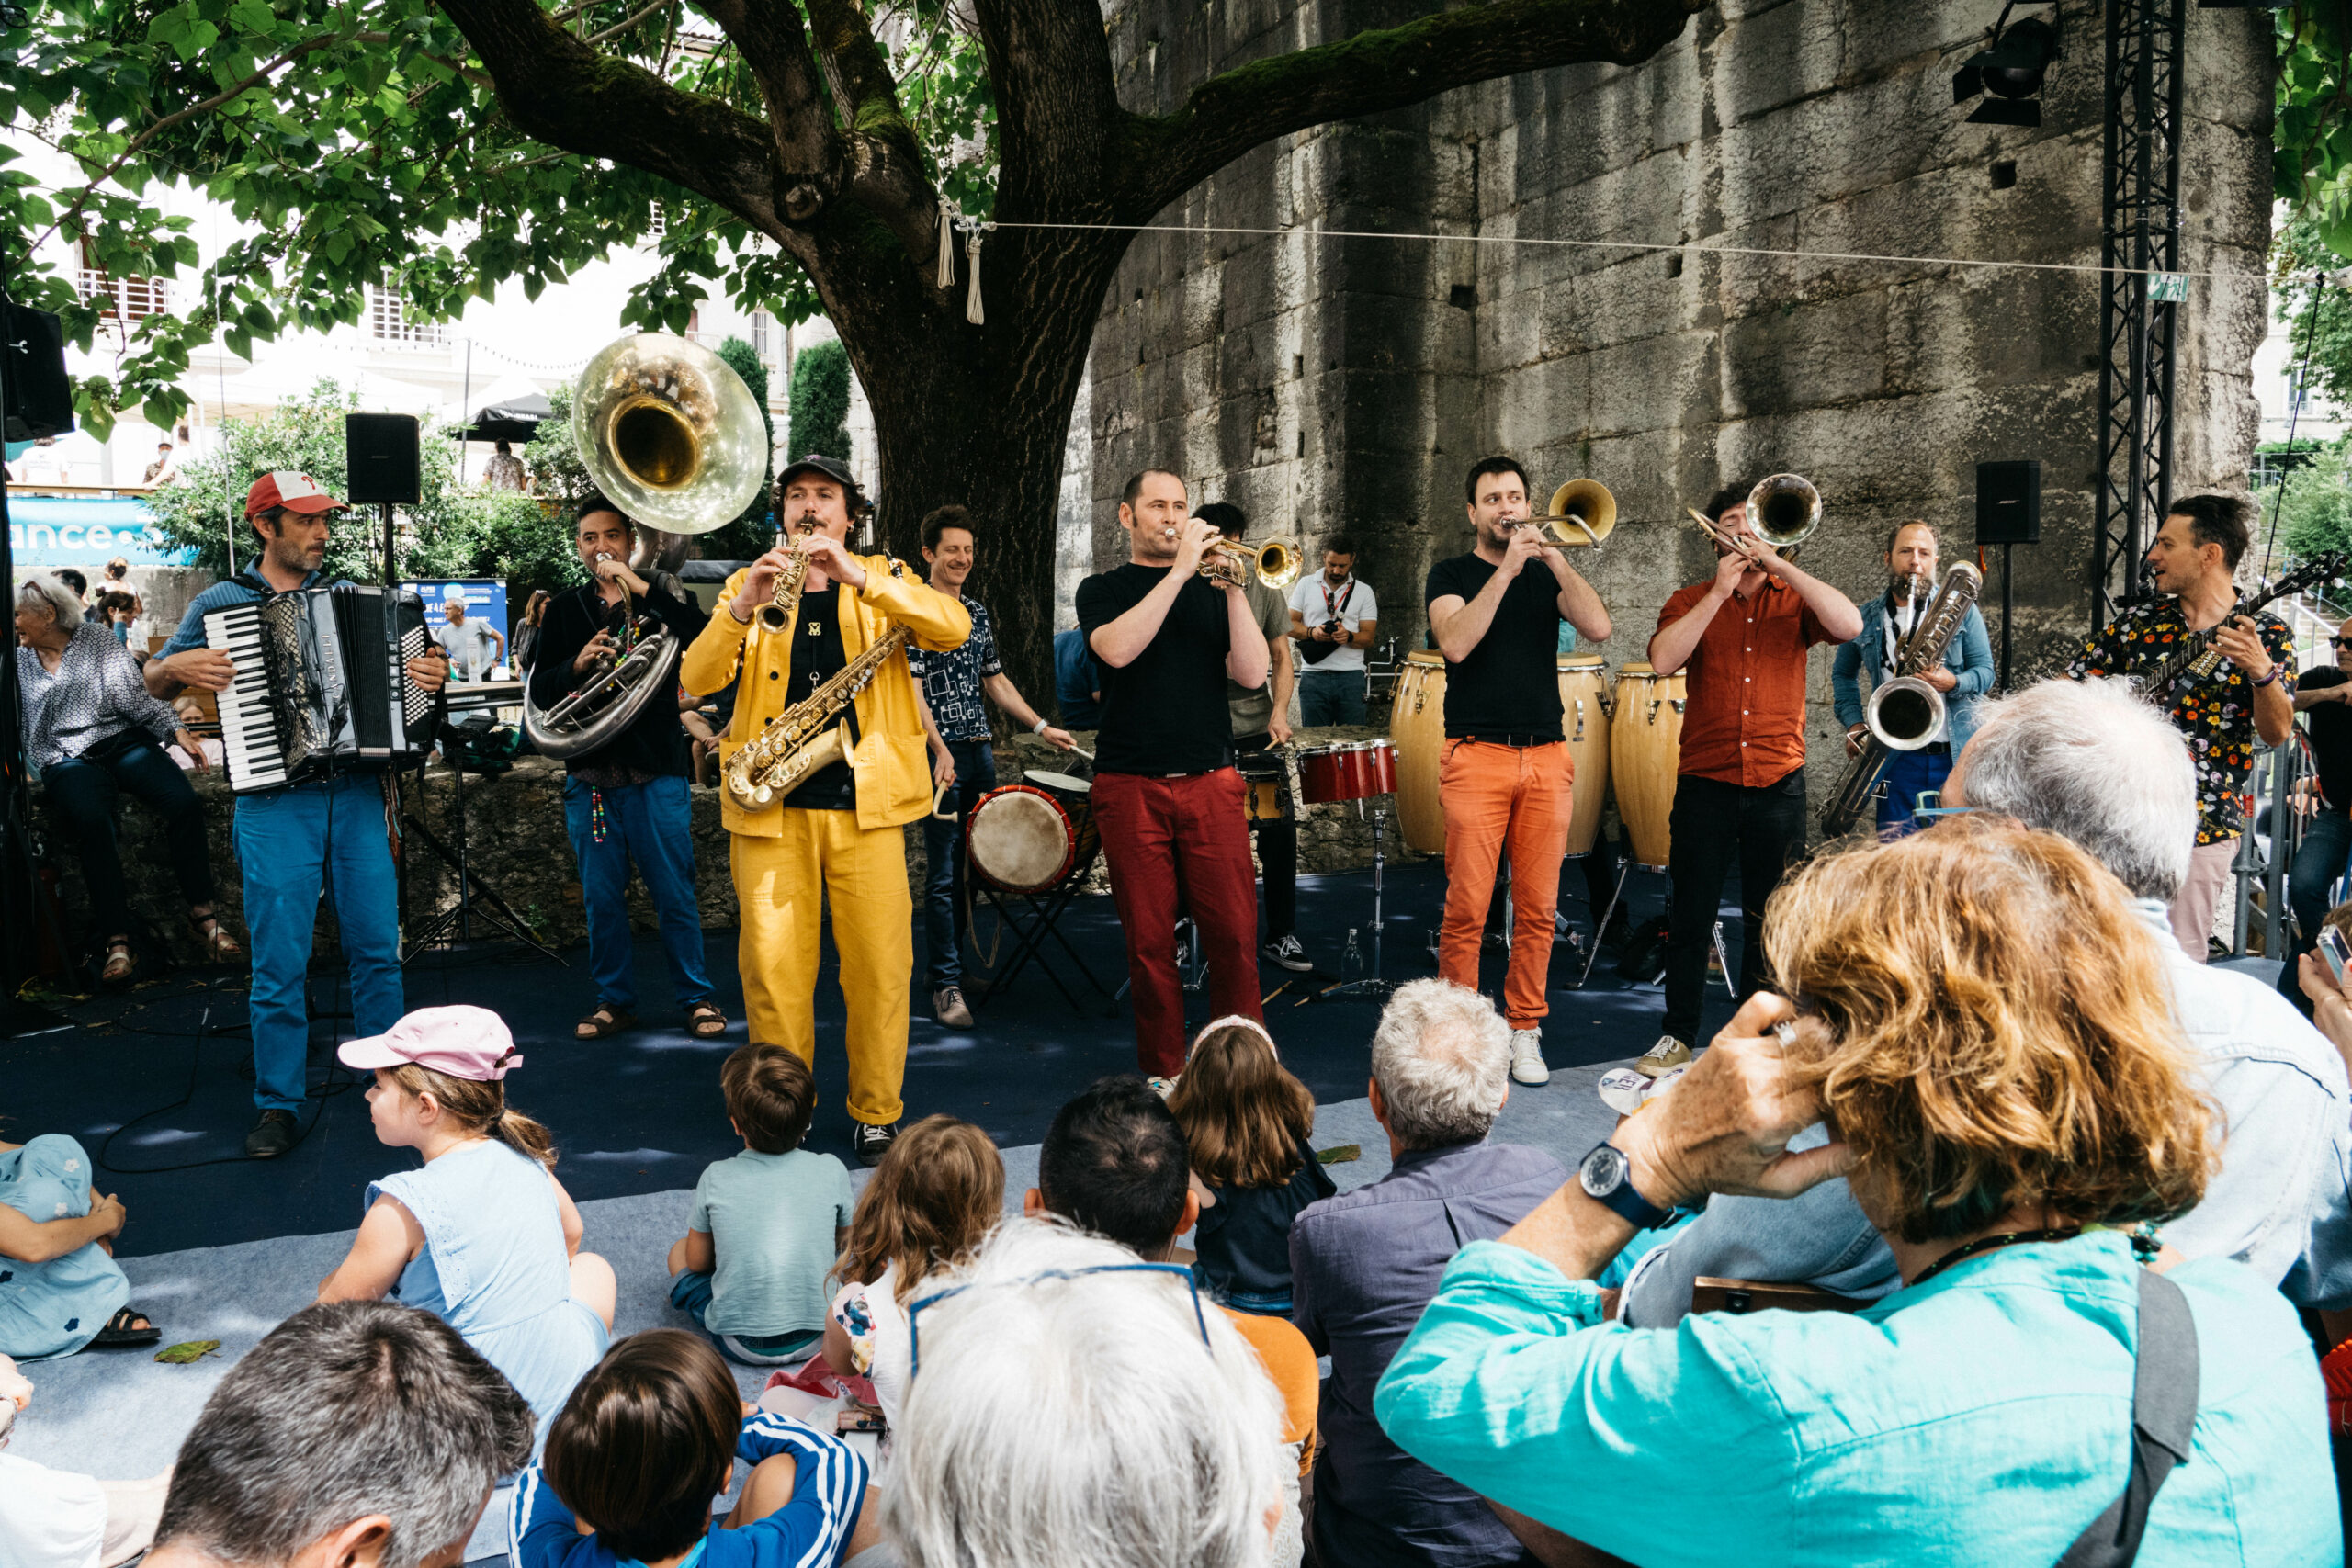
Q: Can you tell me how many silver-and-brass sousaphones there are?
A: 1